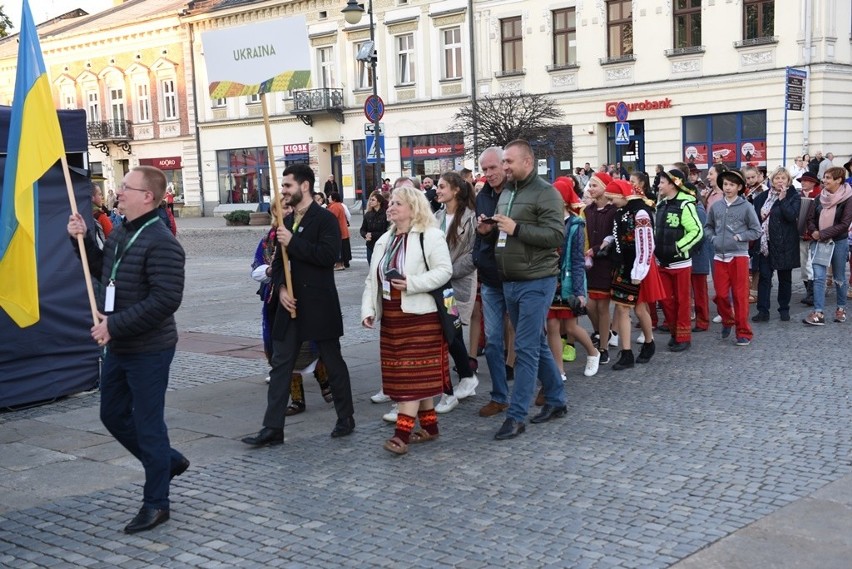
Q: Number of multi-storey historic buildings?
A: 3